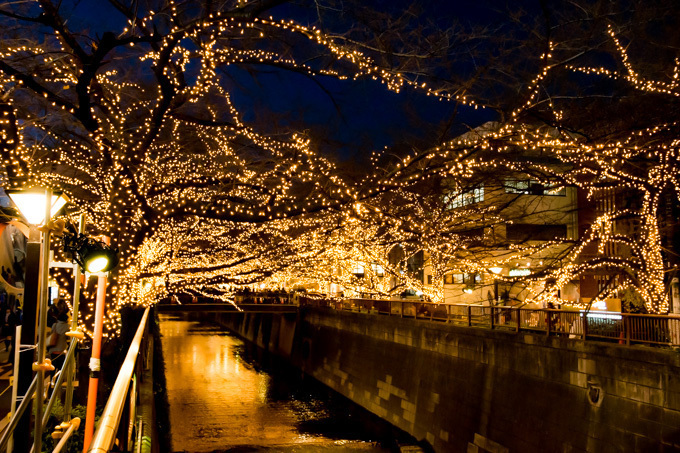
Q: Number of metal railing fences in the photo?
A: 2